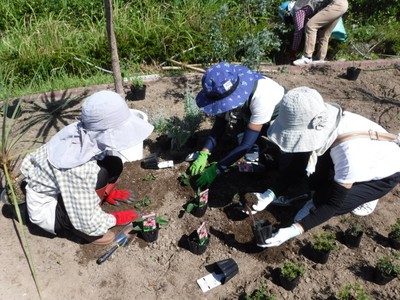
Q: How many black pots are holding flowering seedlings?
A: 3